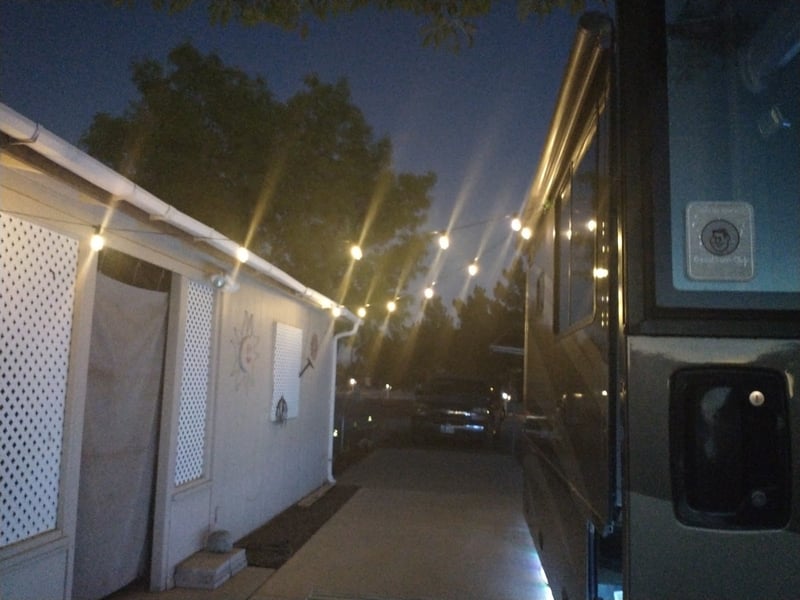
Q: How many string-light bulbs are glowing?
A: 11